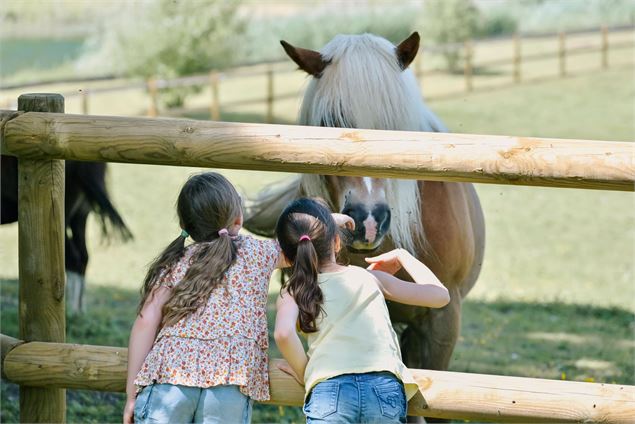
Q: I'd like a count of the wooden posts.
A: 10